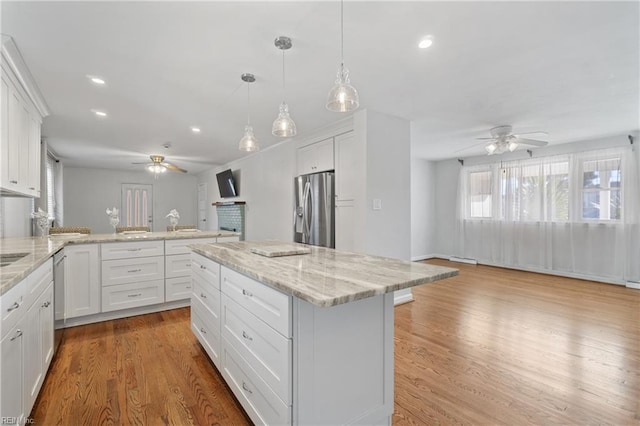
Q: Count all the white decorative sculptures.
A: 3